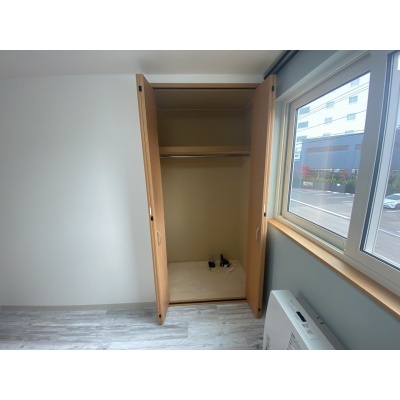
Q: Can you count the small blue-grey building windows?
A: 10